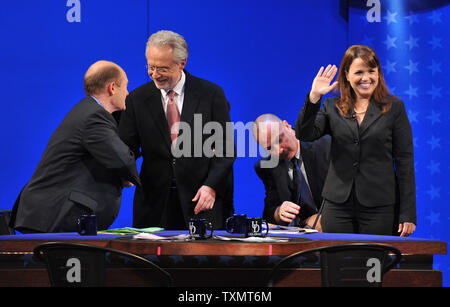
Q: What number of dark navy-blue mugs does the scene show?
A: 4